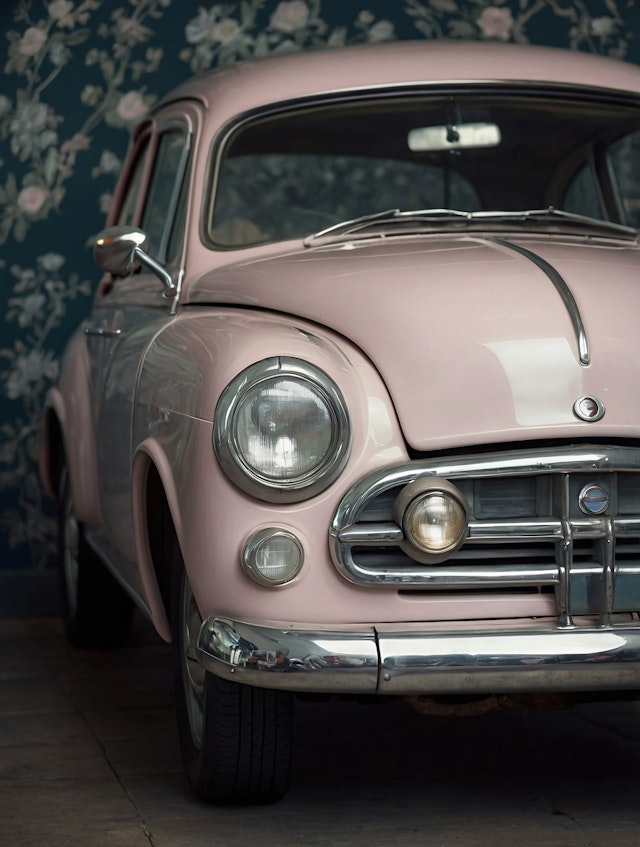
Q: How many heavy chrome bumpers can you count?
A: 1